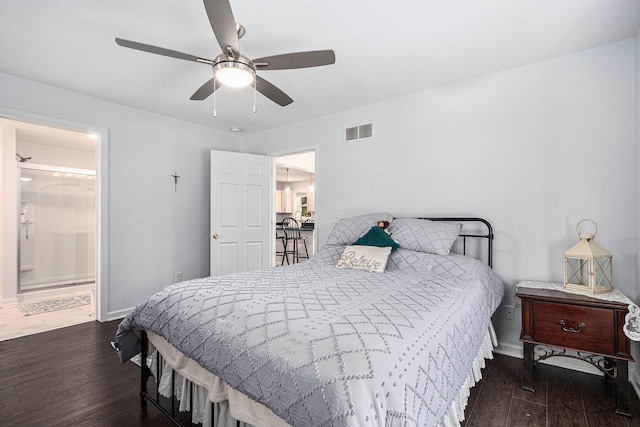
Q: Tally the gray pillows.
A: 2